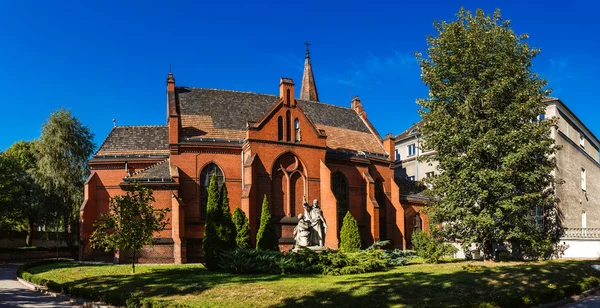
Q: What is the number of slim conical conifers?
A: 5